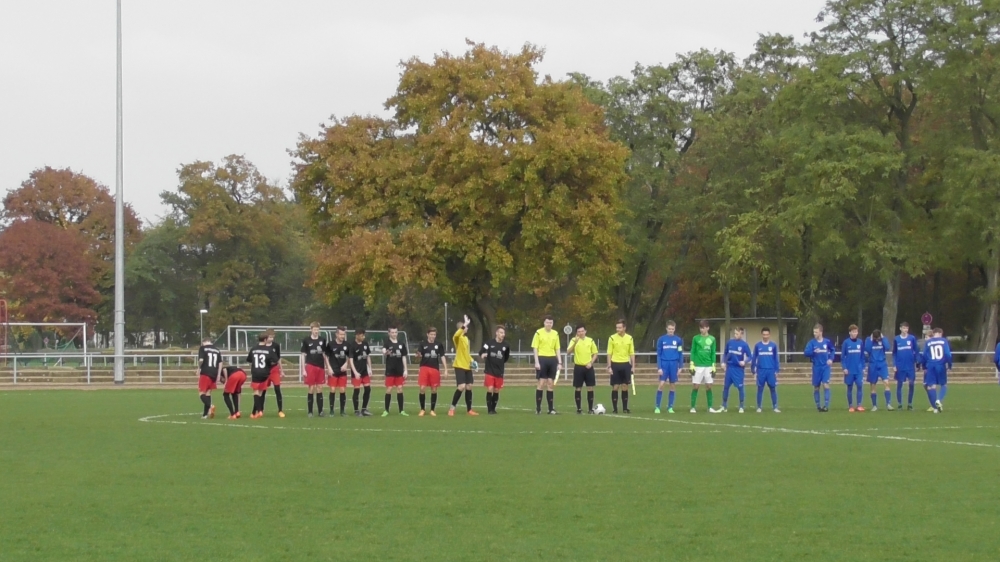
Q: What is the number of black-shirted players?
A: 10